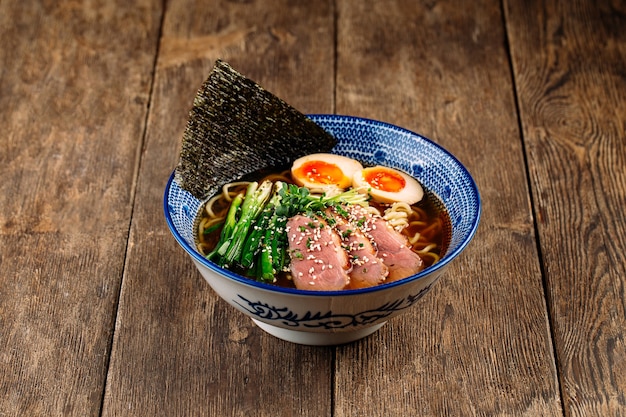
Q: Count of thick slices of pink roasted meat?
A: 3